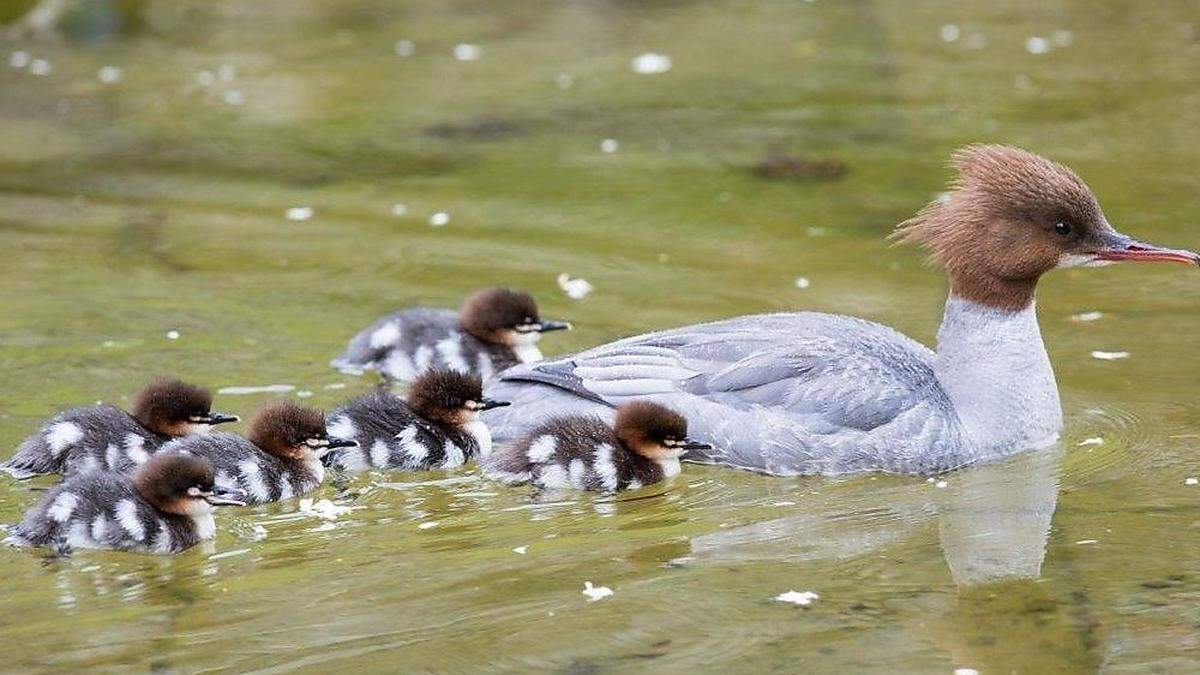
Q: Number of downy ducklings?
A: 6